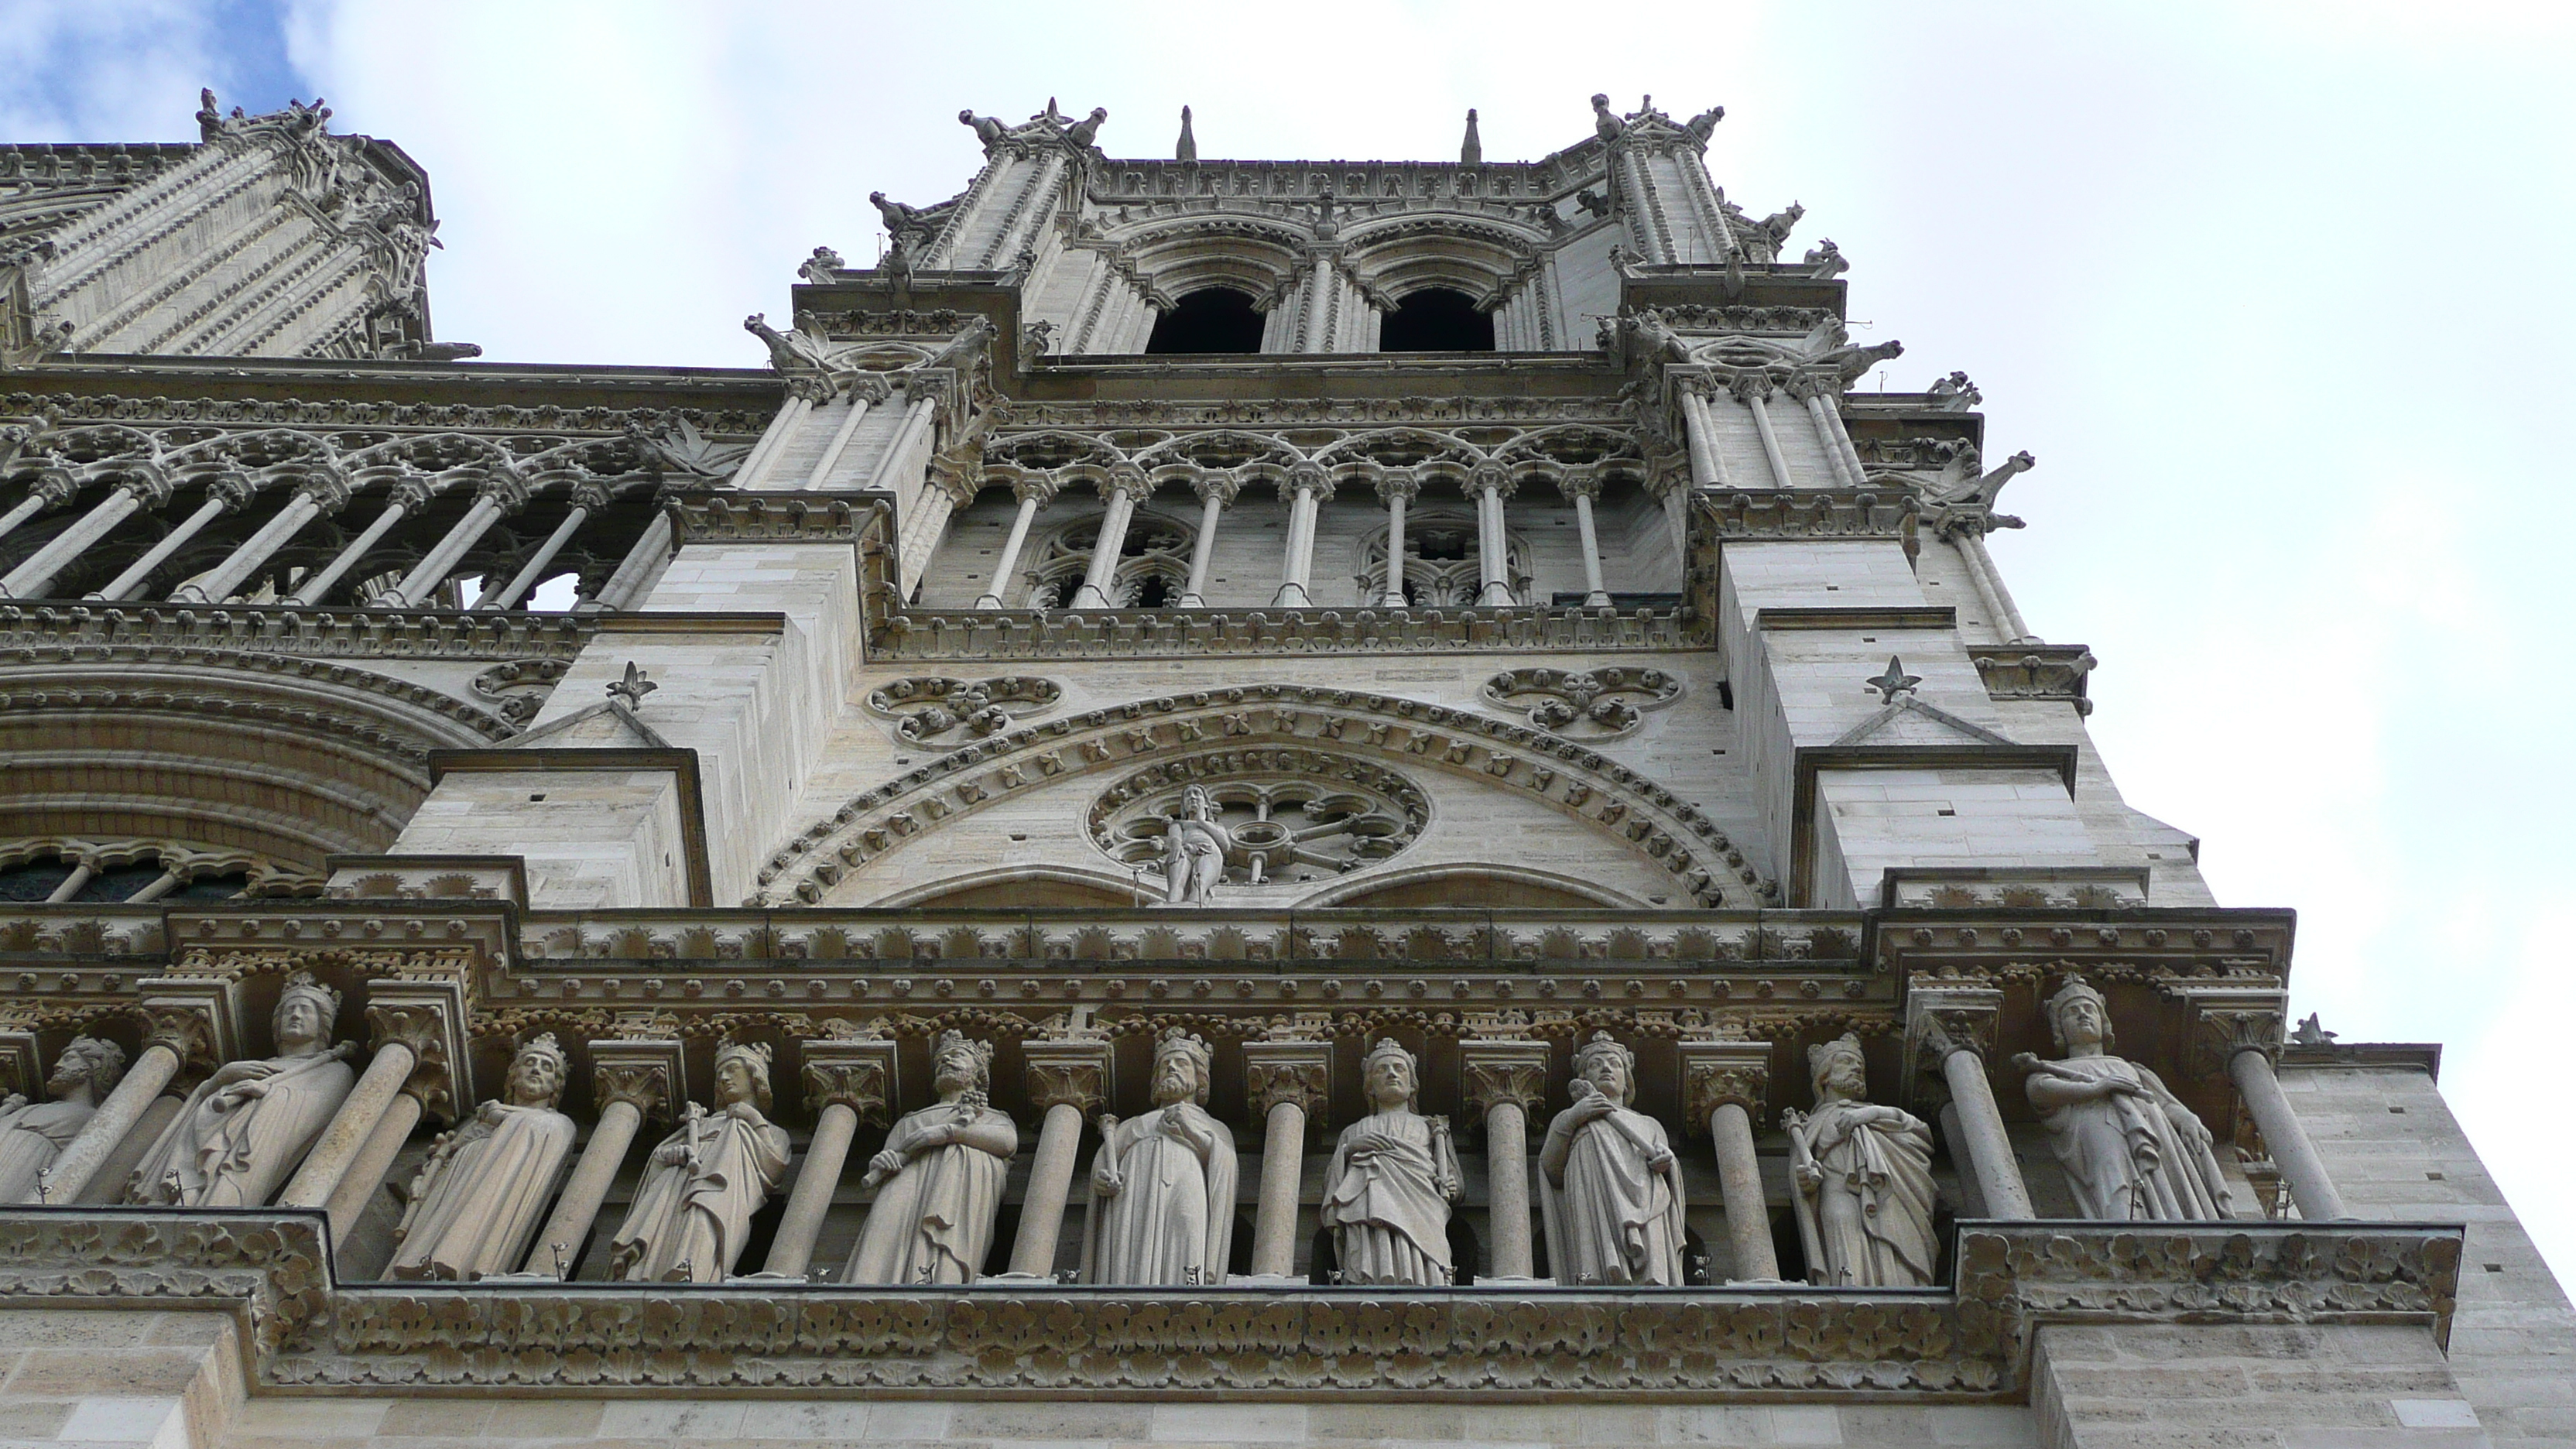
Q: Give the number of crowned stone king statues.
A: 10